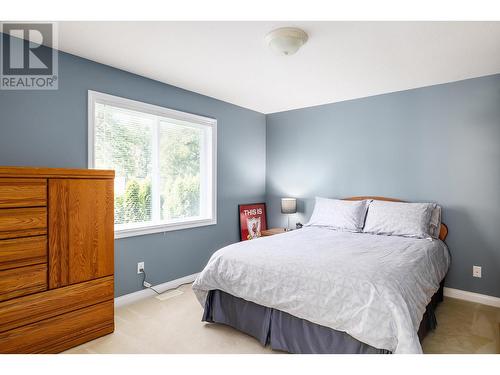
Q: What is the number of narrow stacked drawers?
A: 4